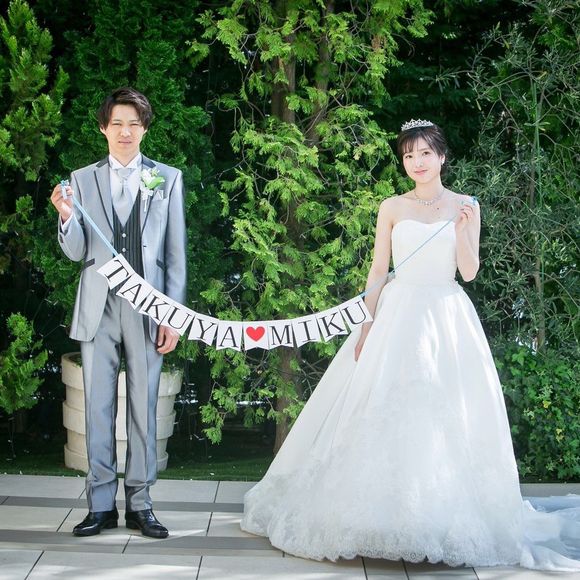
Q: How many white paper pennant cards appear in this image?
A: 11